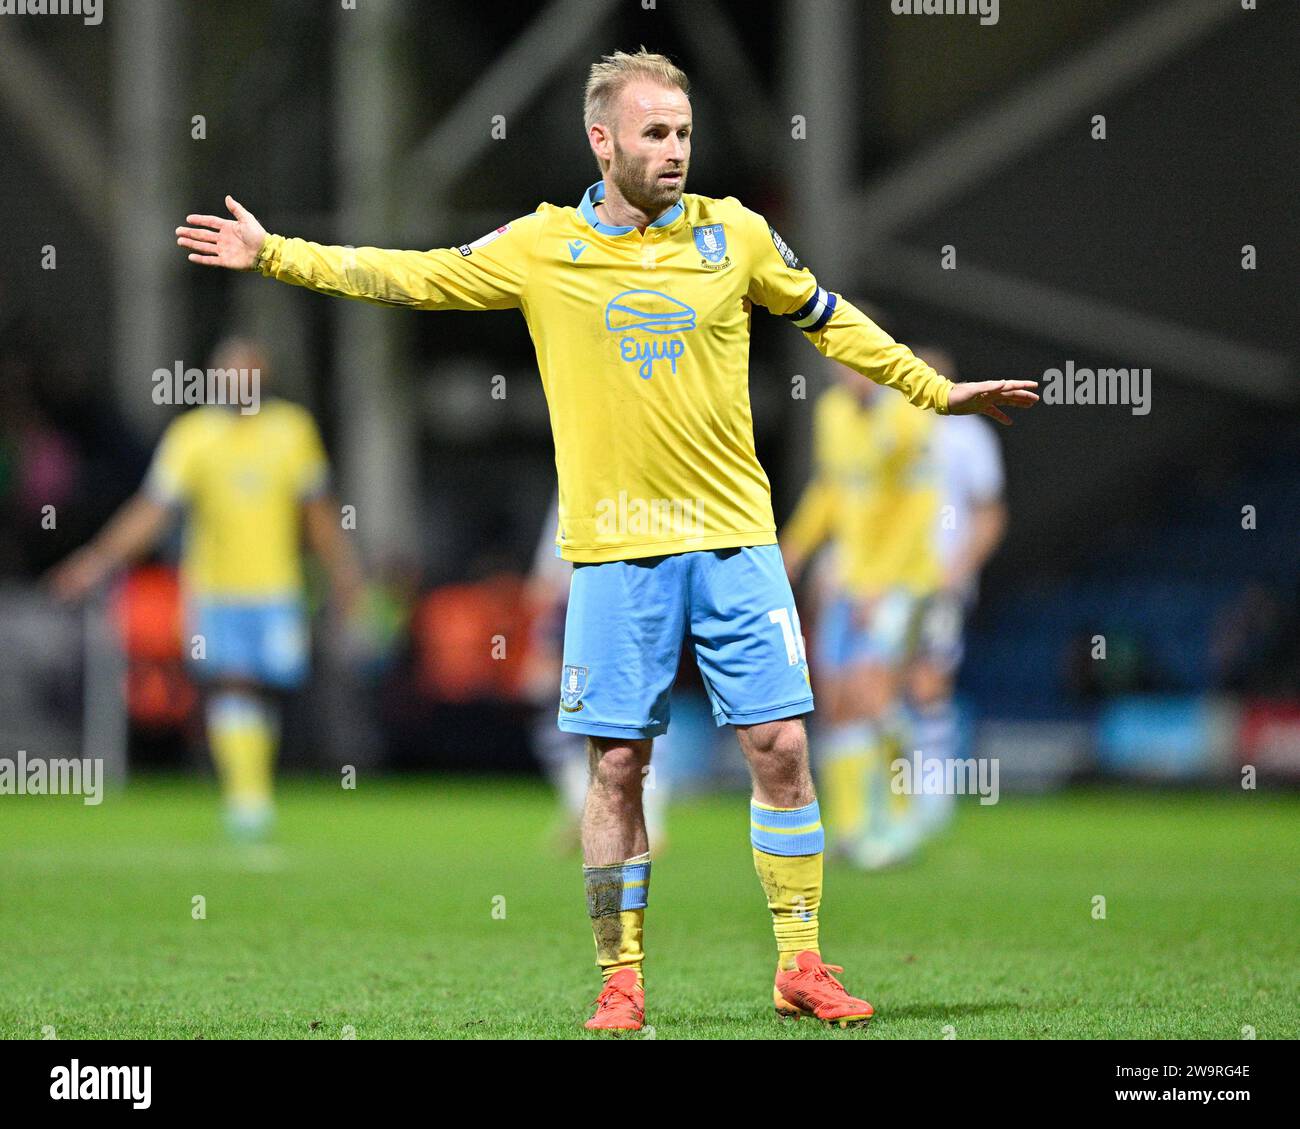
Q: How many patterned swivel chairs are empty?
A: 0